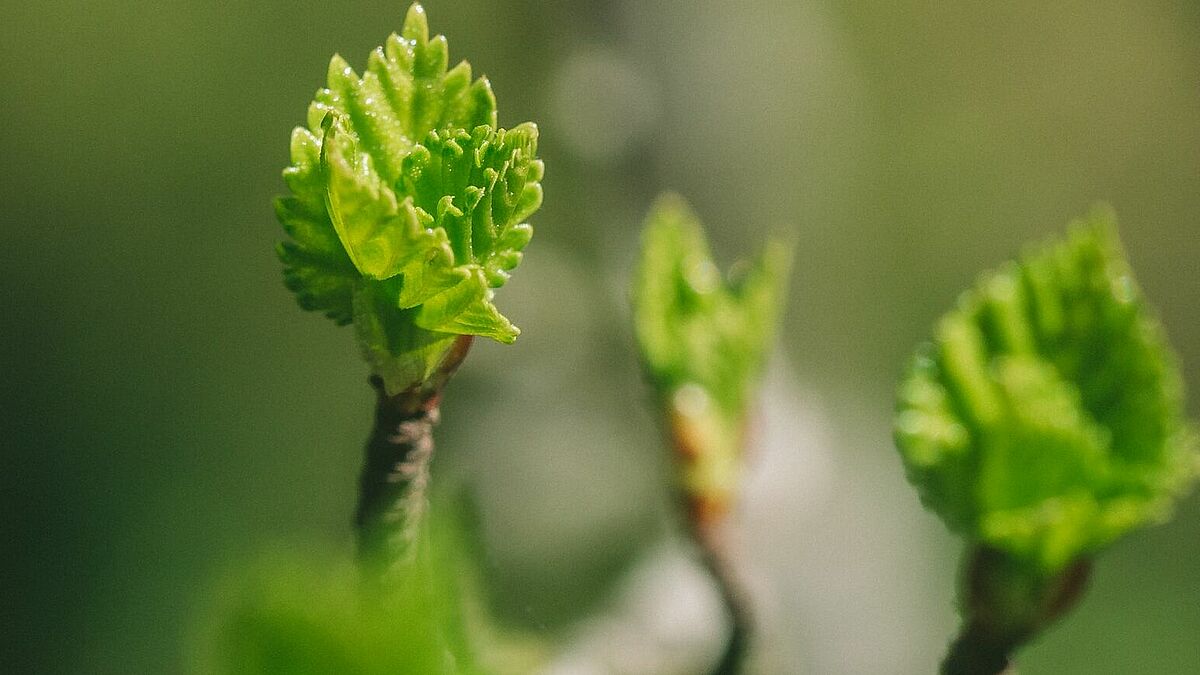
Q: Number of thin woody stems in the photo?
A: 3